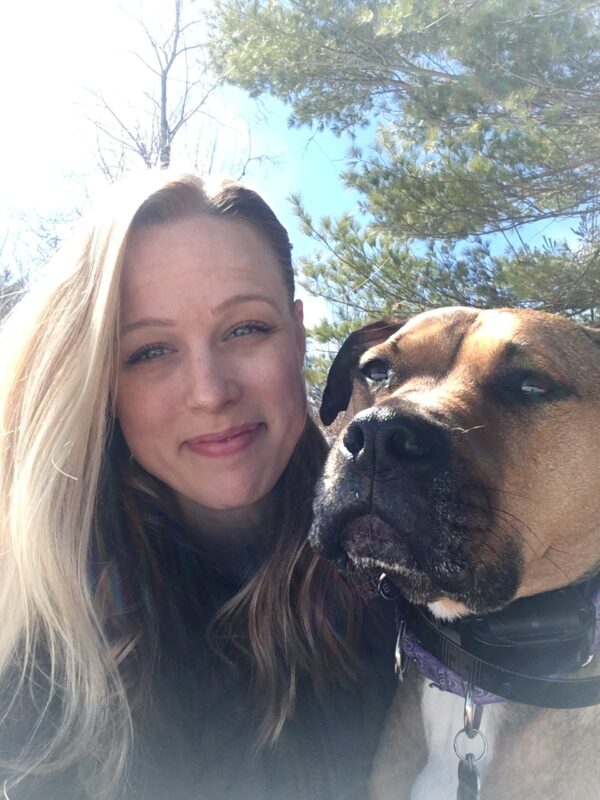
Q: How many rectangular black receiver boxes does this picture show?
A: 1